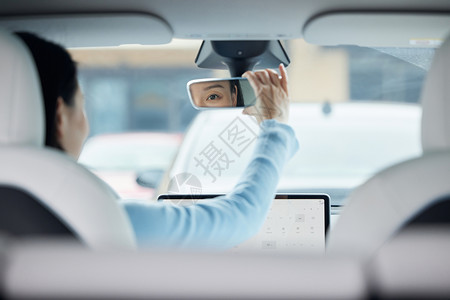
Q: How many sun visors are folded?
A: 2